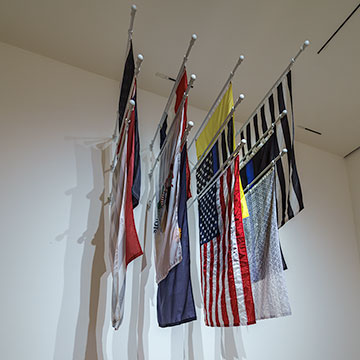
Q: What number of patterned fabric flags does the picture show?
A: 12